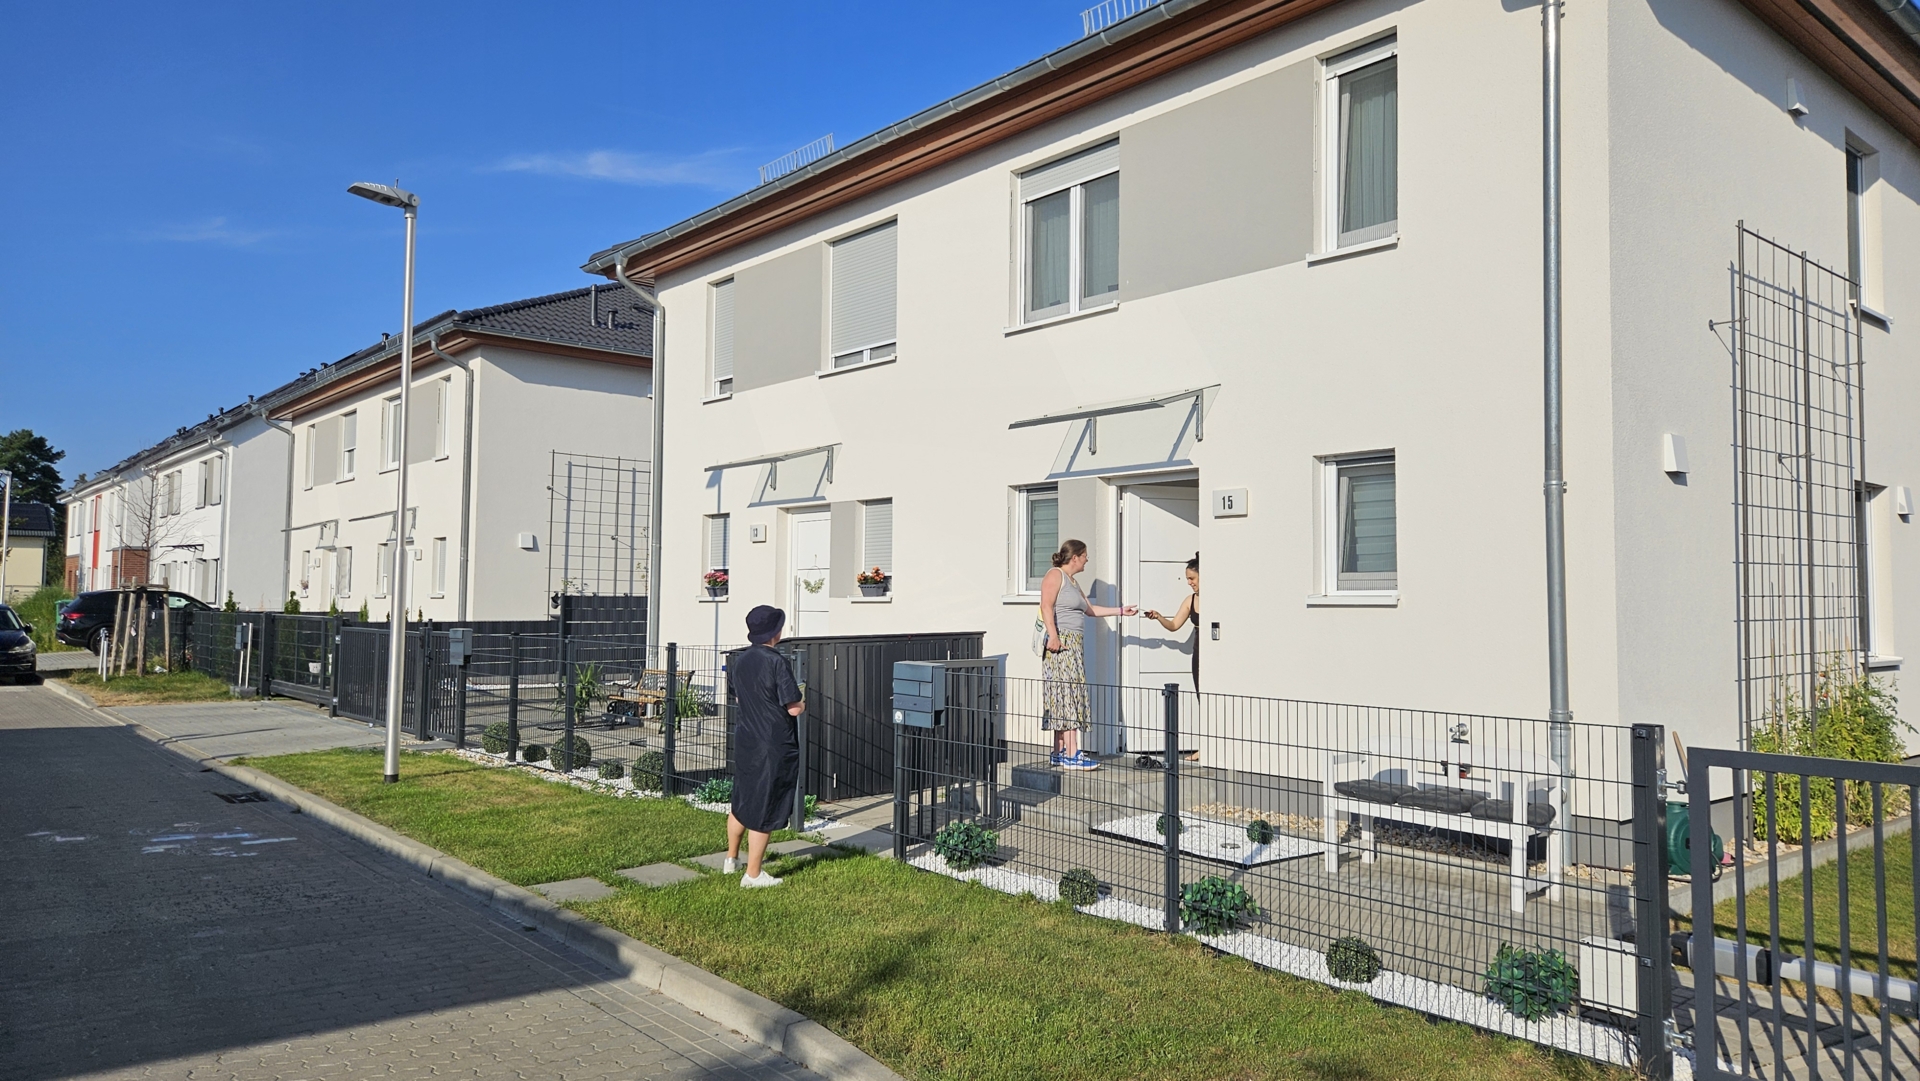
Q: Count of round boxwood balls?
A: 9